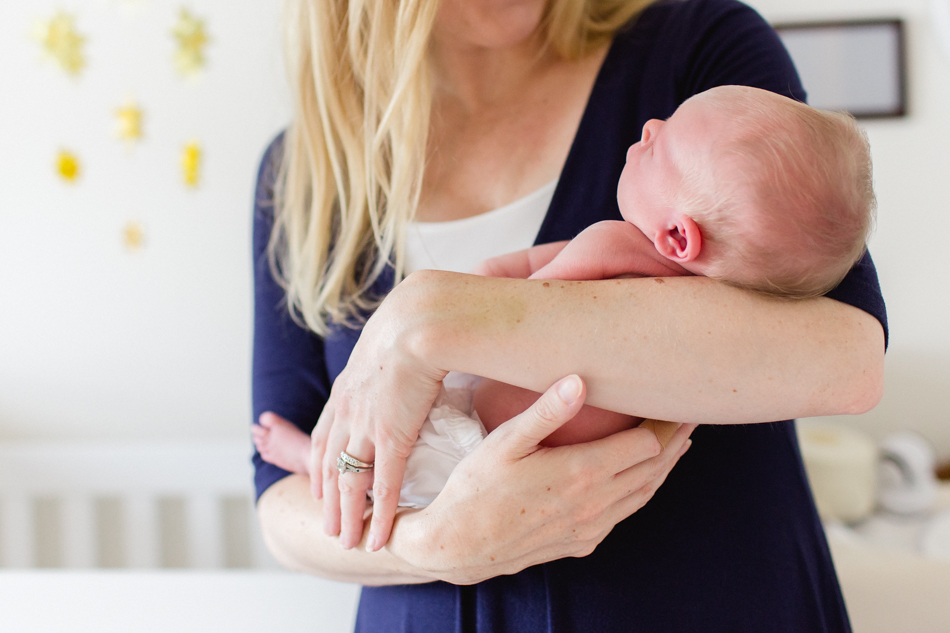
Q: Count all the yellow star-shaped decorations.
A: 6